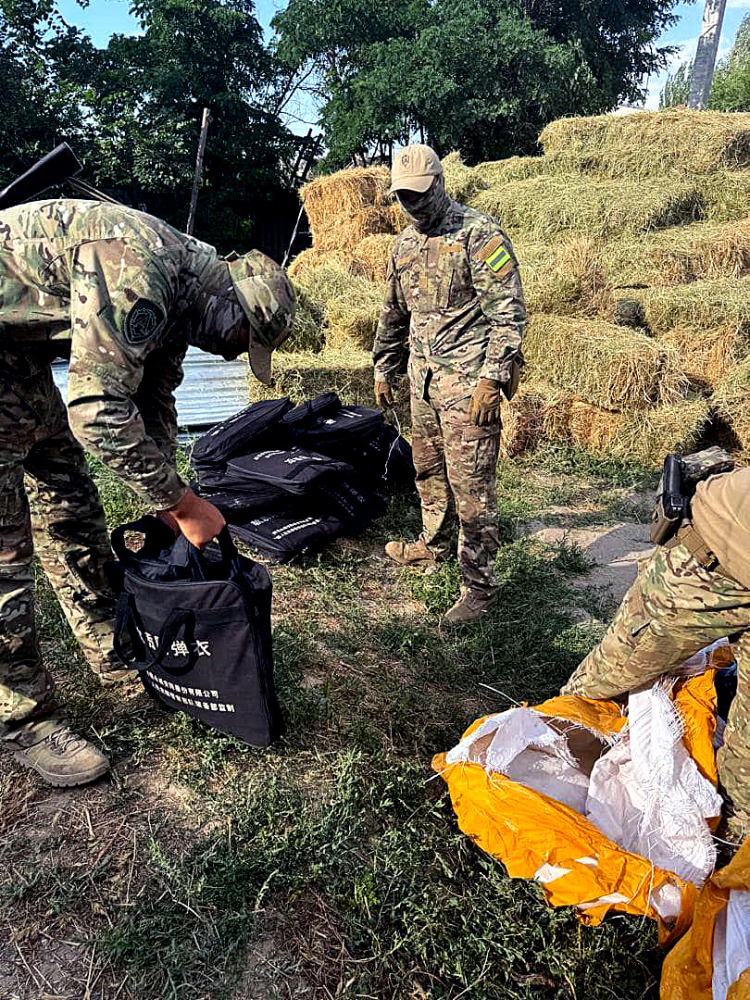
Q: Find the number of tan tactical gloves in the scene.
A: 2